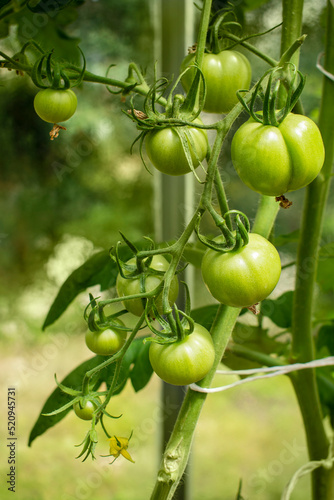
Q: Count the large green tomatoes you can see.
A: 6